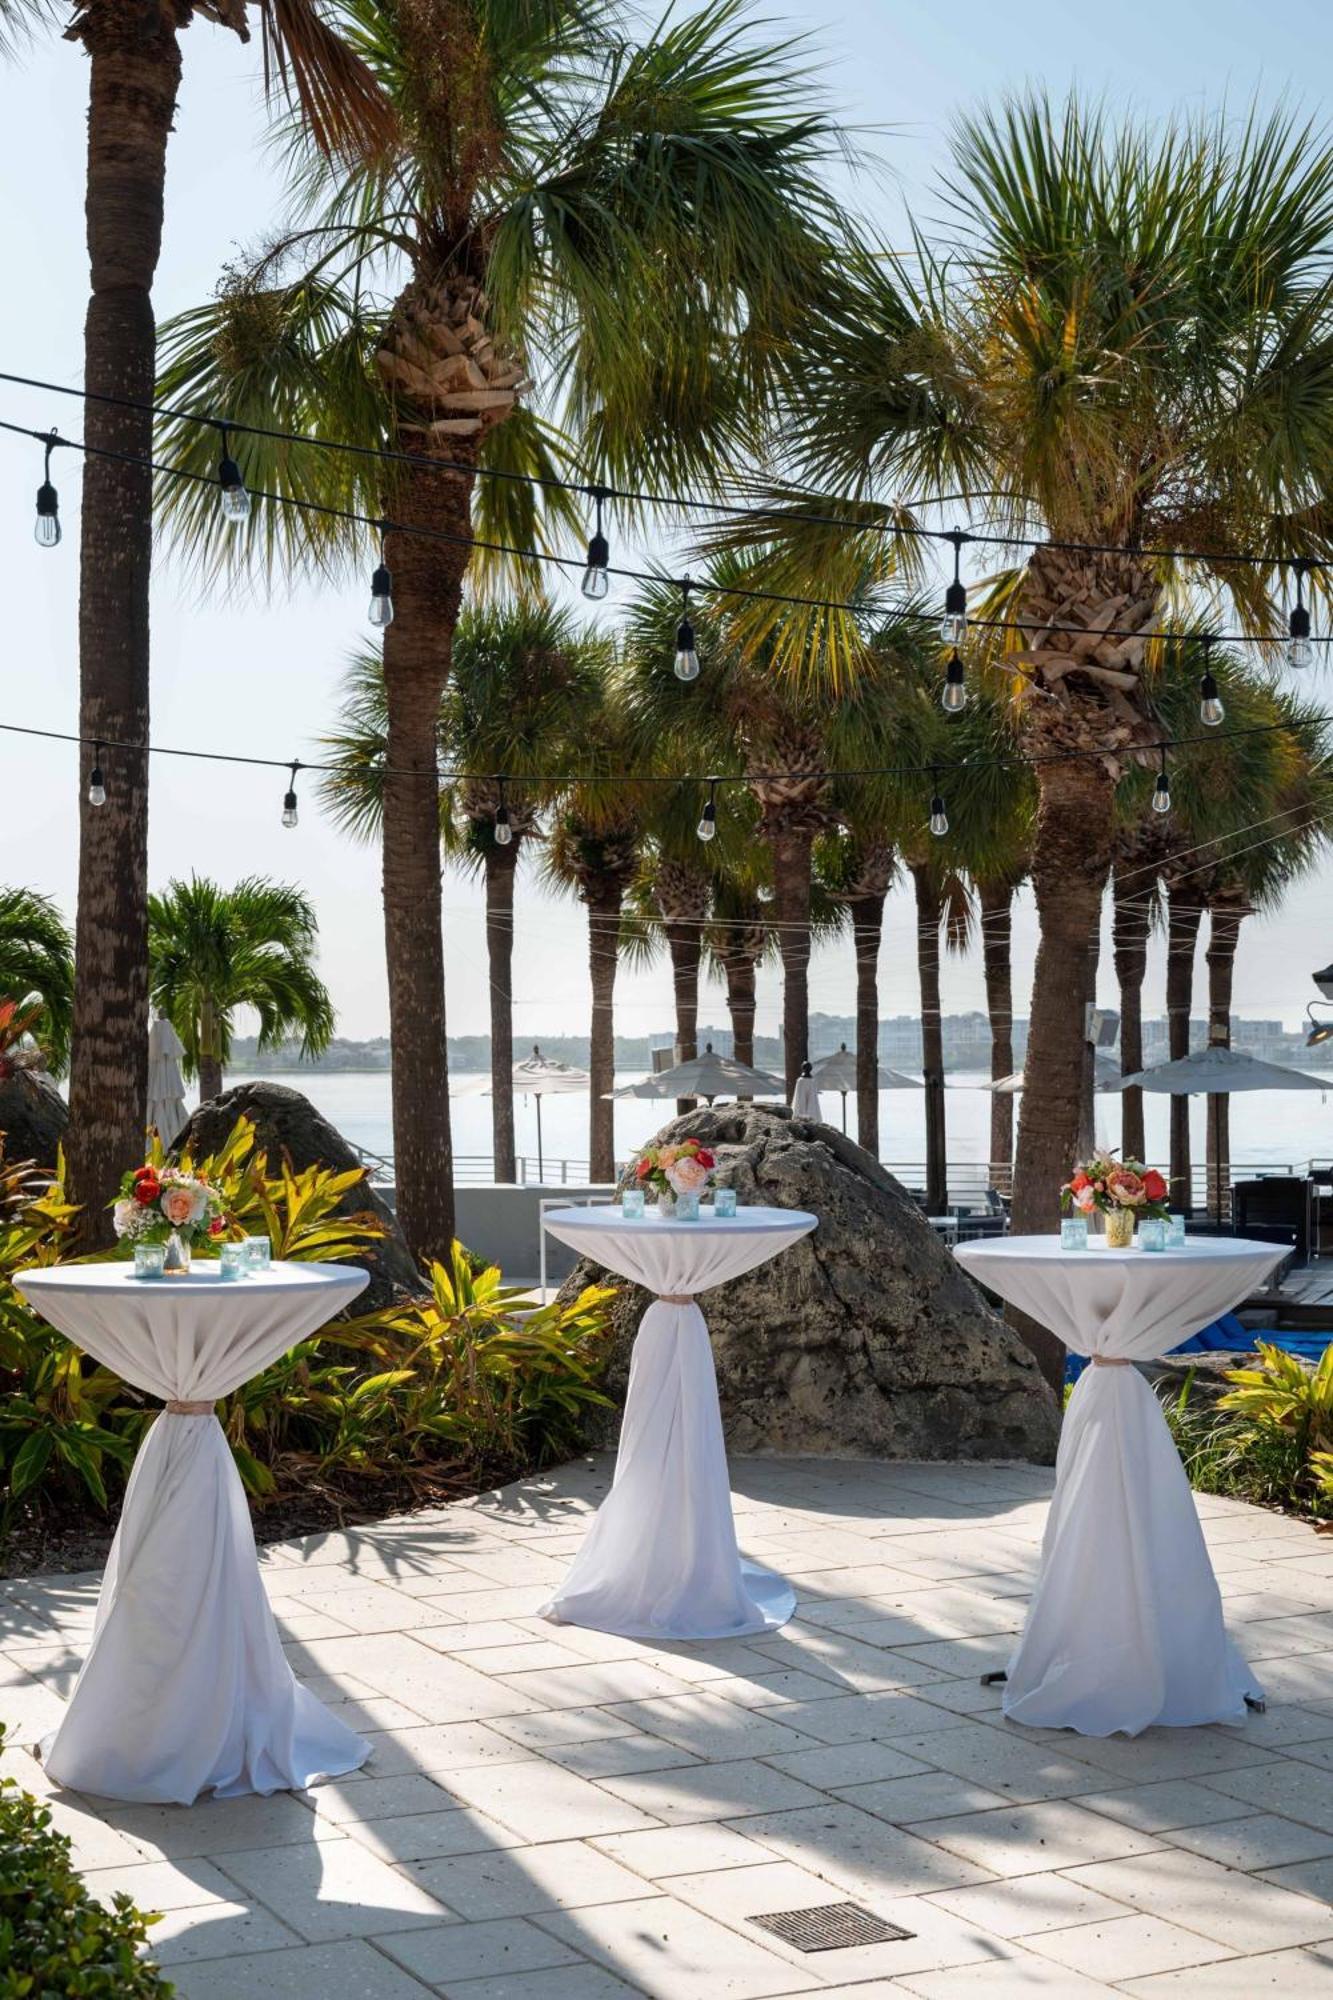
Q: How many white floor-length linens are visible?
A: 3